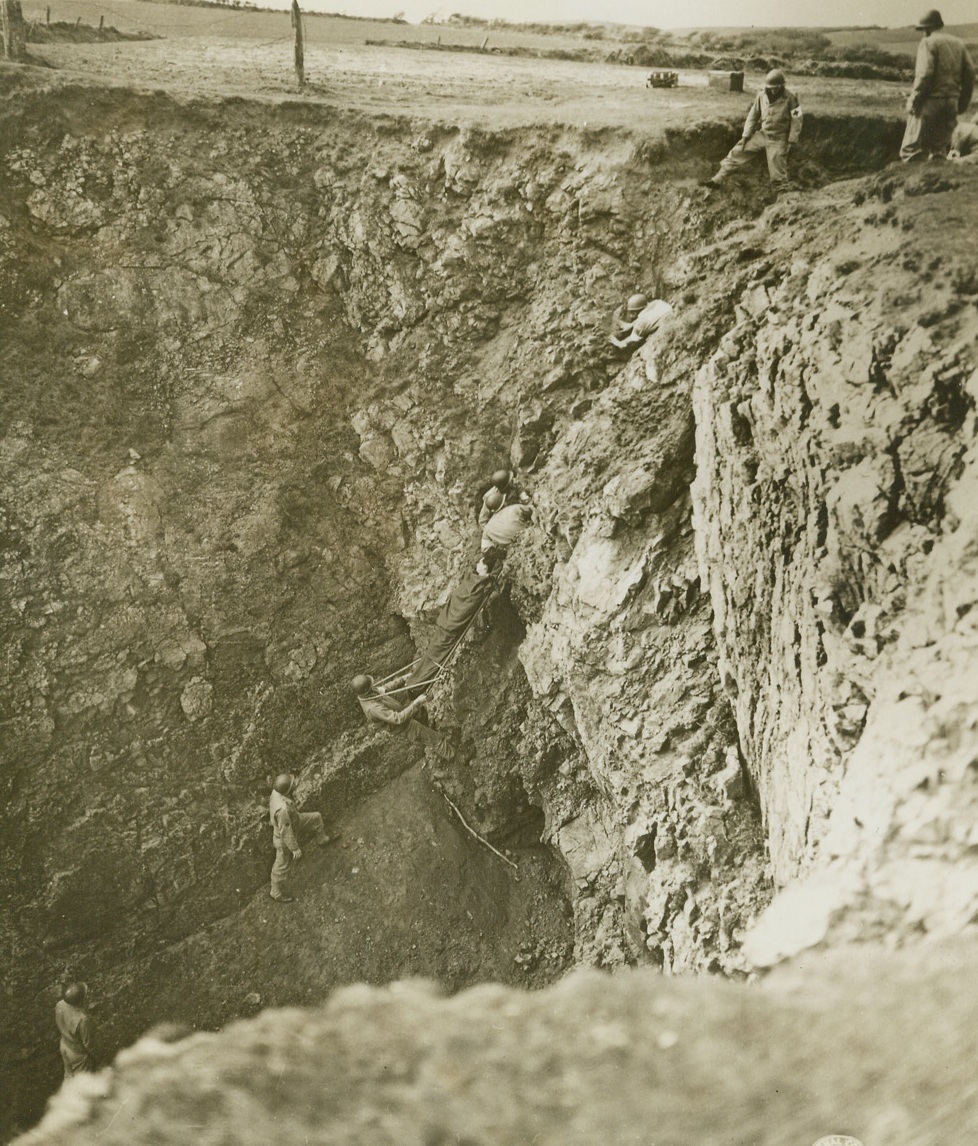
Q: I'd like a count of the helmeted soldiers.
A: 8